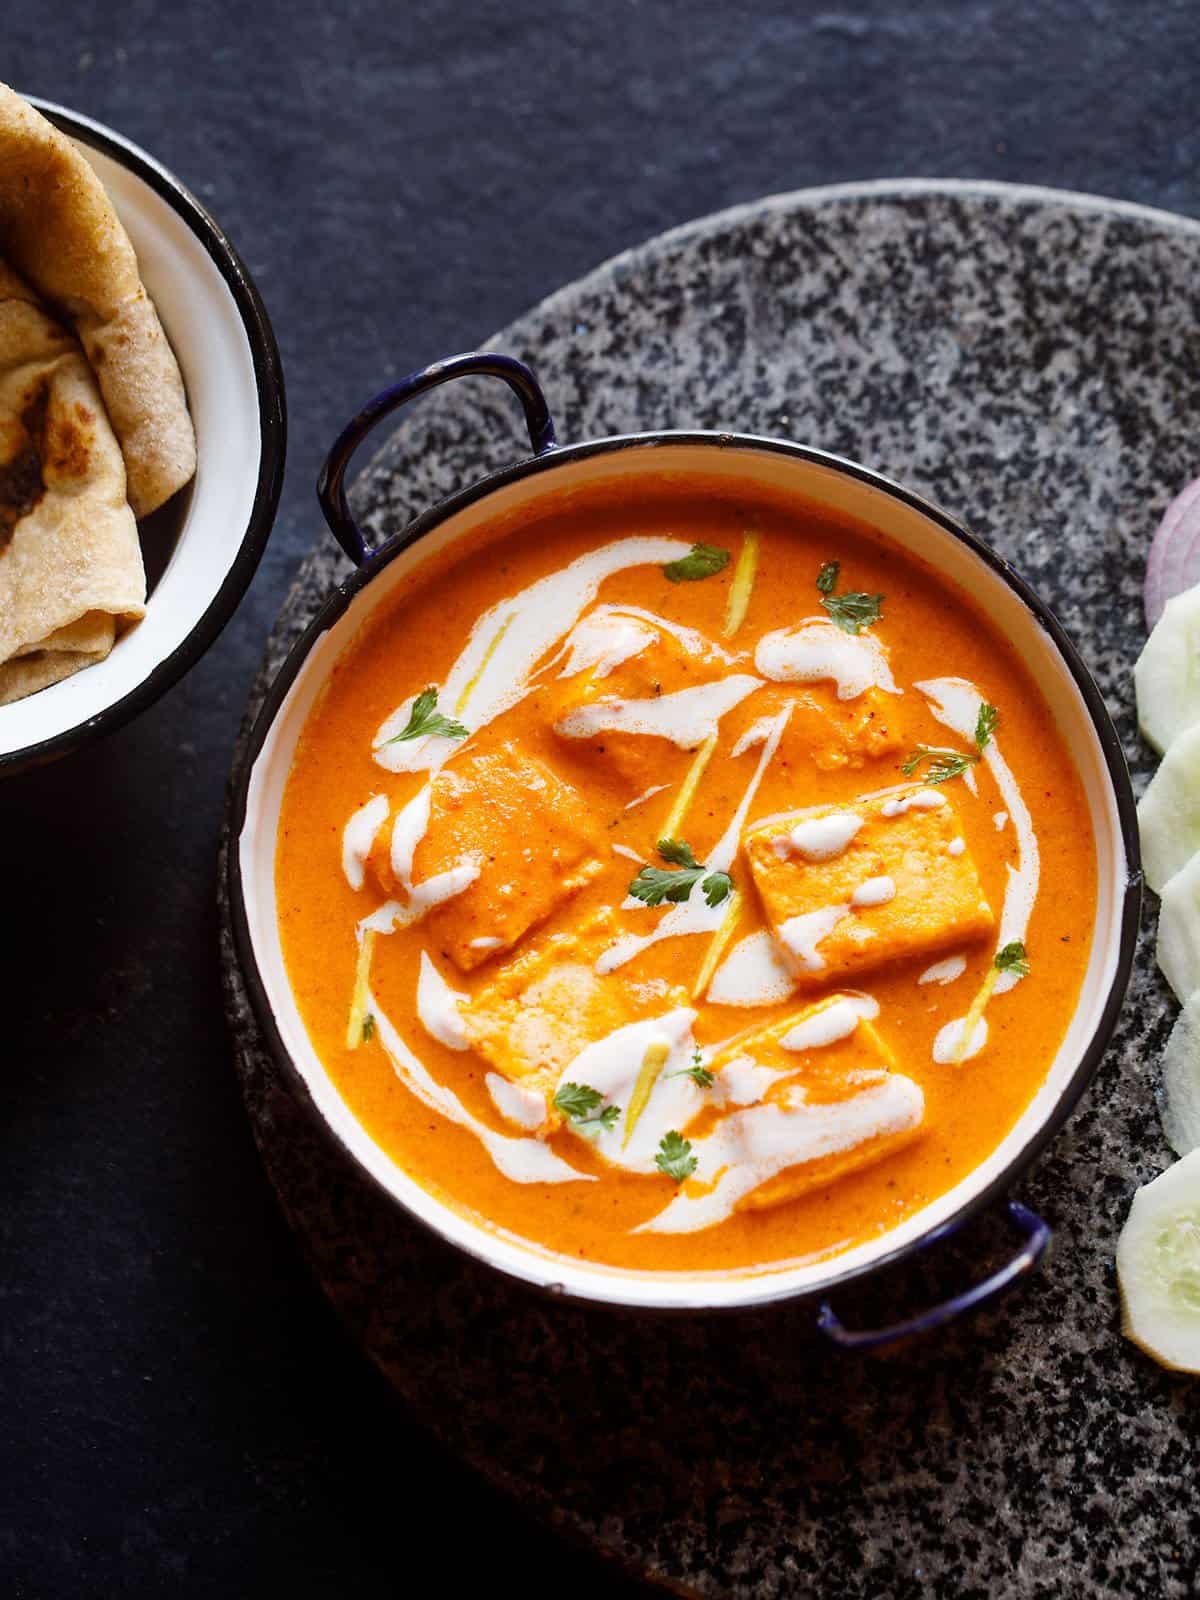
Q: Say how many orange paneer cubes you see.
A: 6